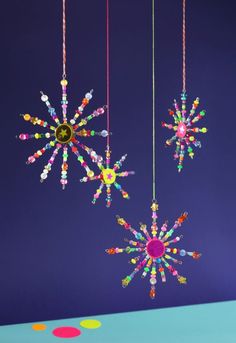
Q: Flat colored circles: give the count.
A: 3